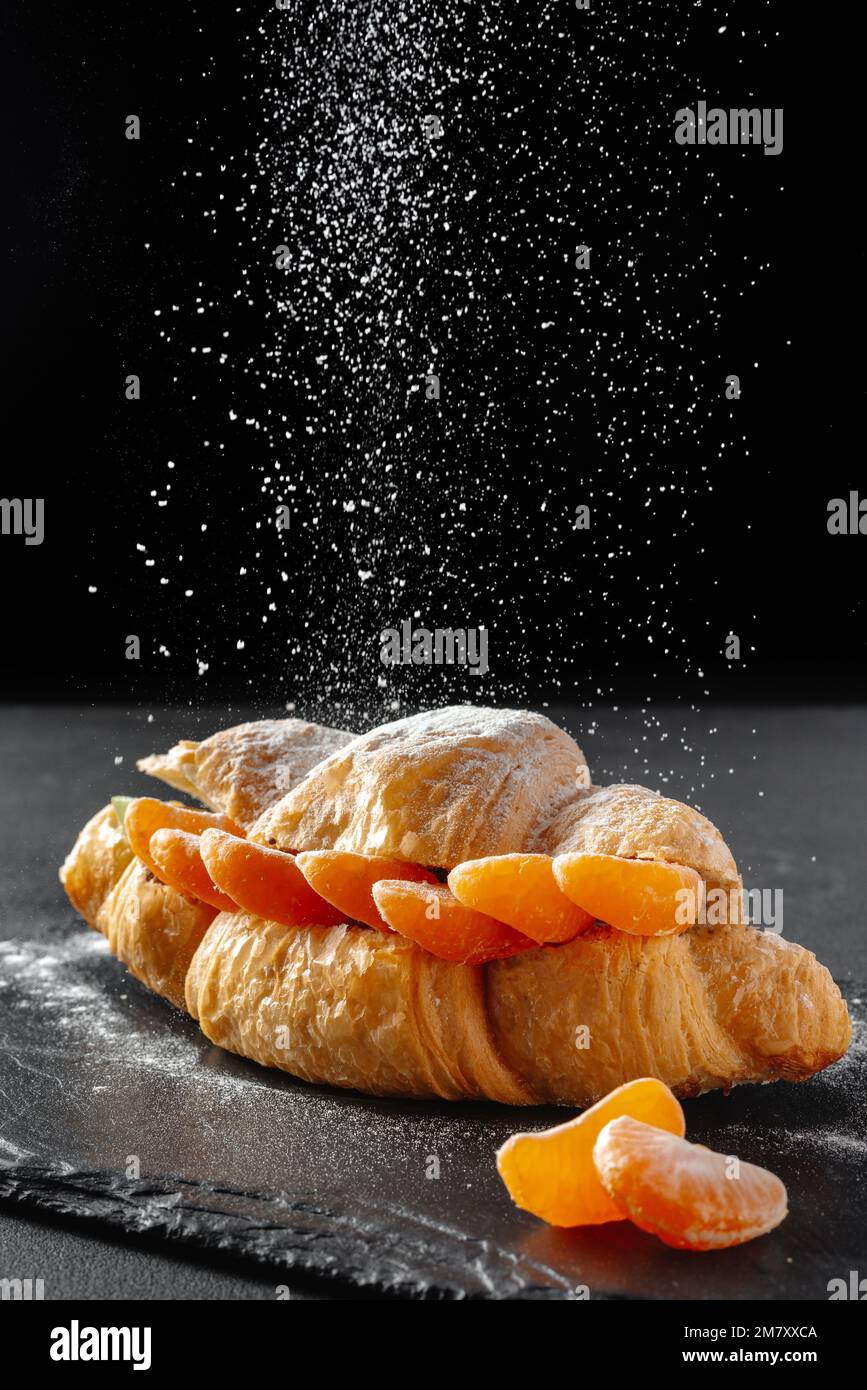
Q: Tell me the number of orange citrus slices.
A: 9